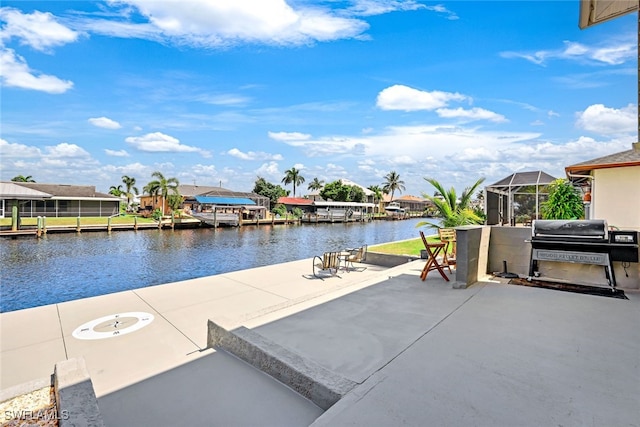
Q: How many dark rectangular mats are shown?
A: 1